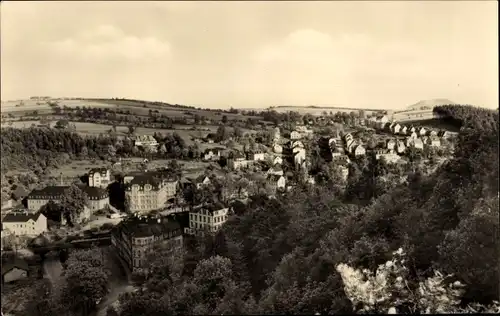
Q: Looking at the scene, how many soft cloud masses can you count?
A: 2